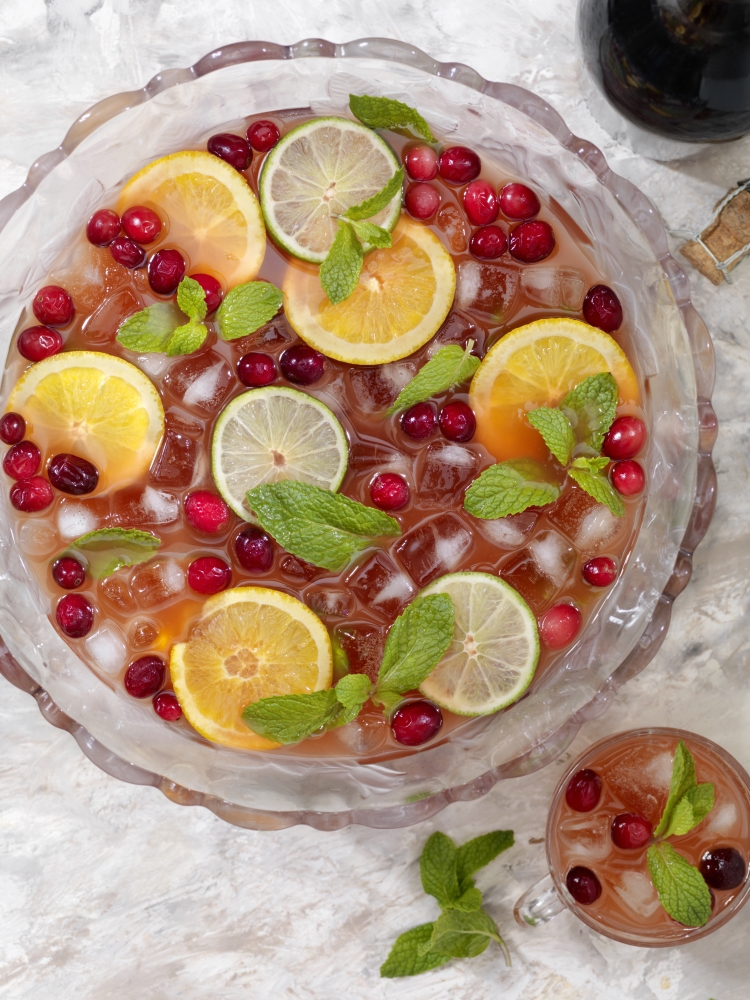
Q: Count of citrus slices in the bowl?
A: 8